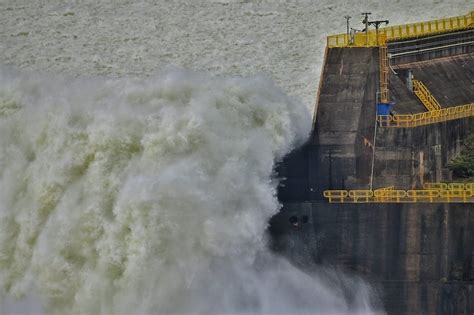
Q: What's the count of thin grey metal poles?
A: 3